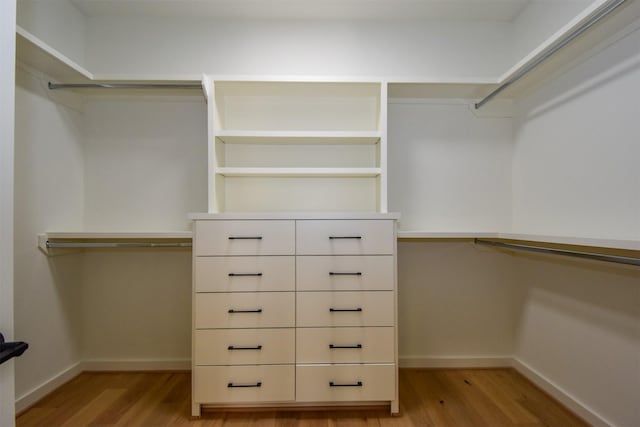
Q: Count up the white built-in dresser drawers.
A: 10